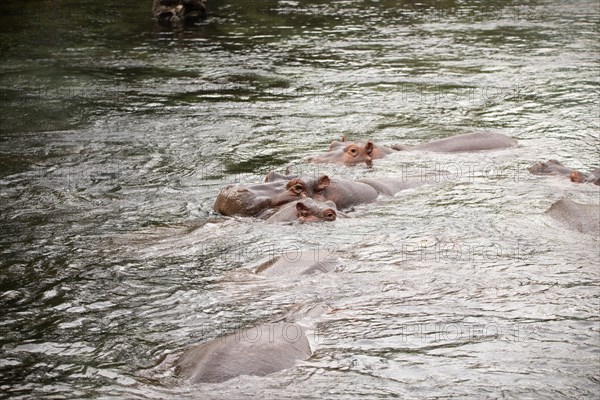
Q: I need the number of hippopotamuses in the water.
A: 7